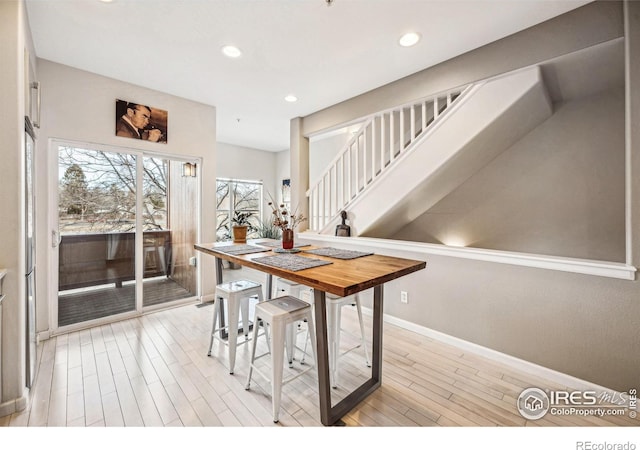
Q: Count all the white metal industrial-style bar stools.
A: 4